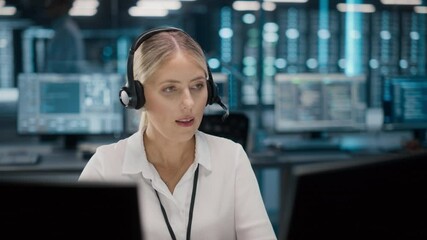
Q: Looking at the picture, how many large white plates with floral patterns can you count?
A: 0